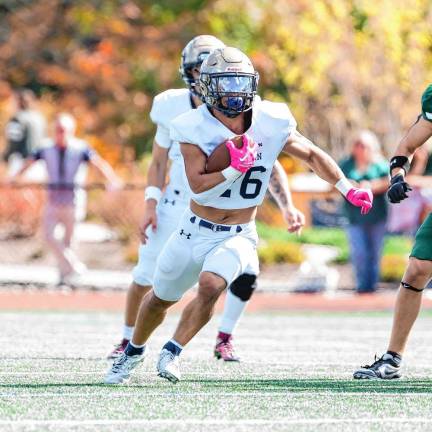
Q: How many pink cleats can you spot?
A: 2